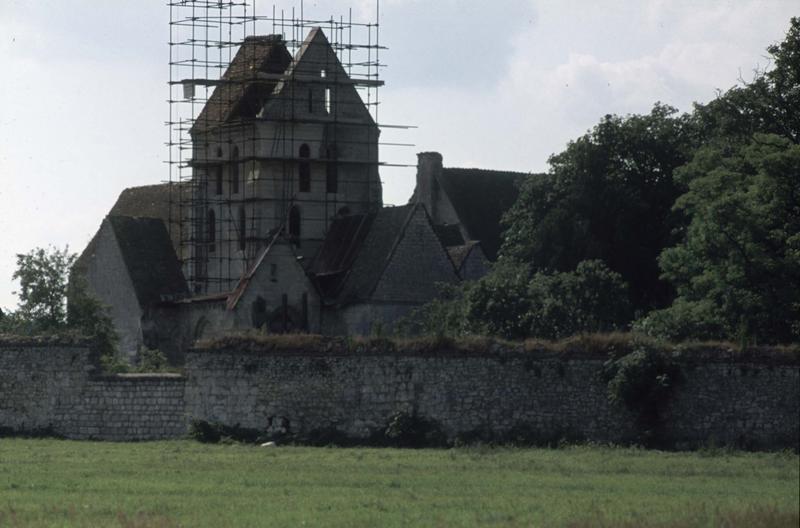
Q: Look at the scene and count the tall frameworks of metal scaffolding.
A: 1